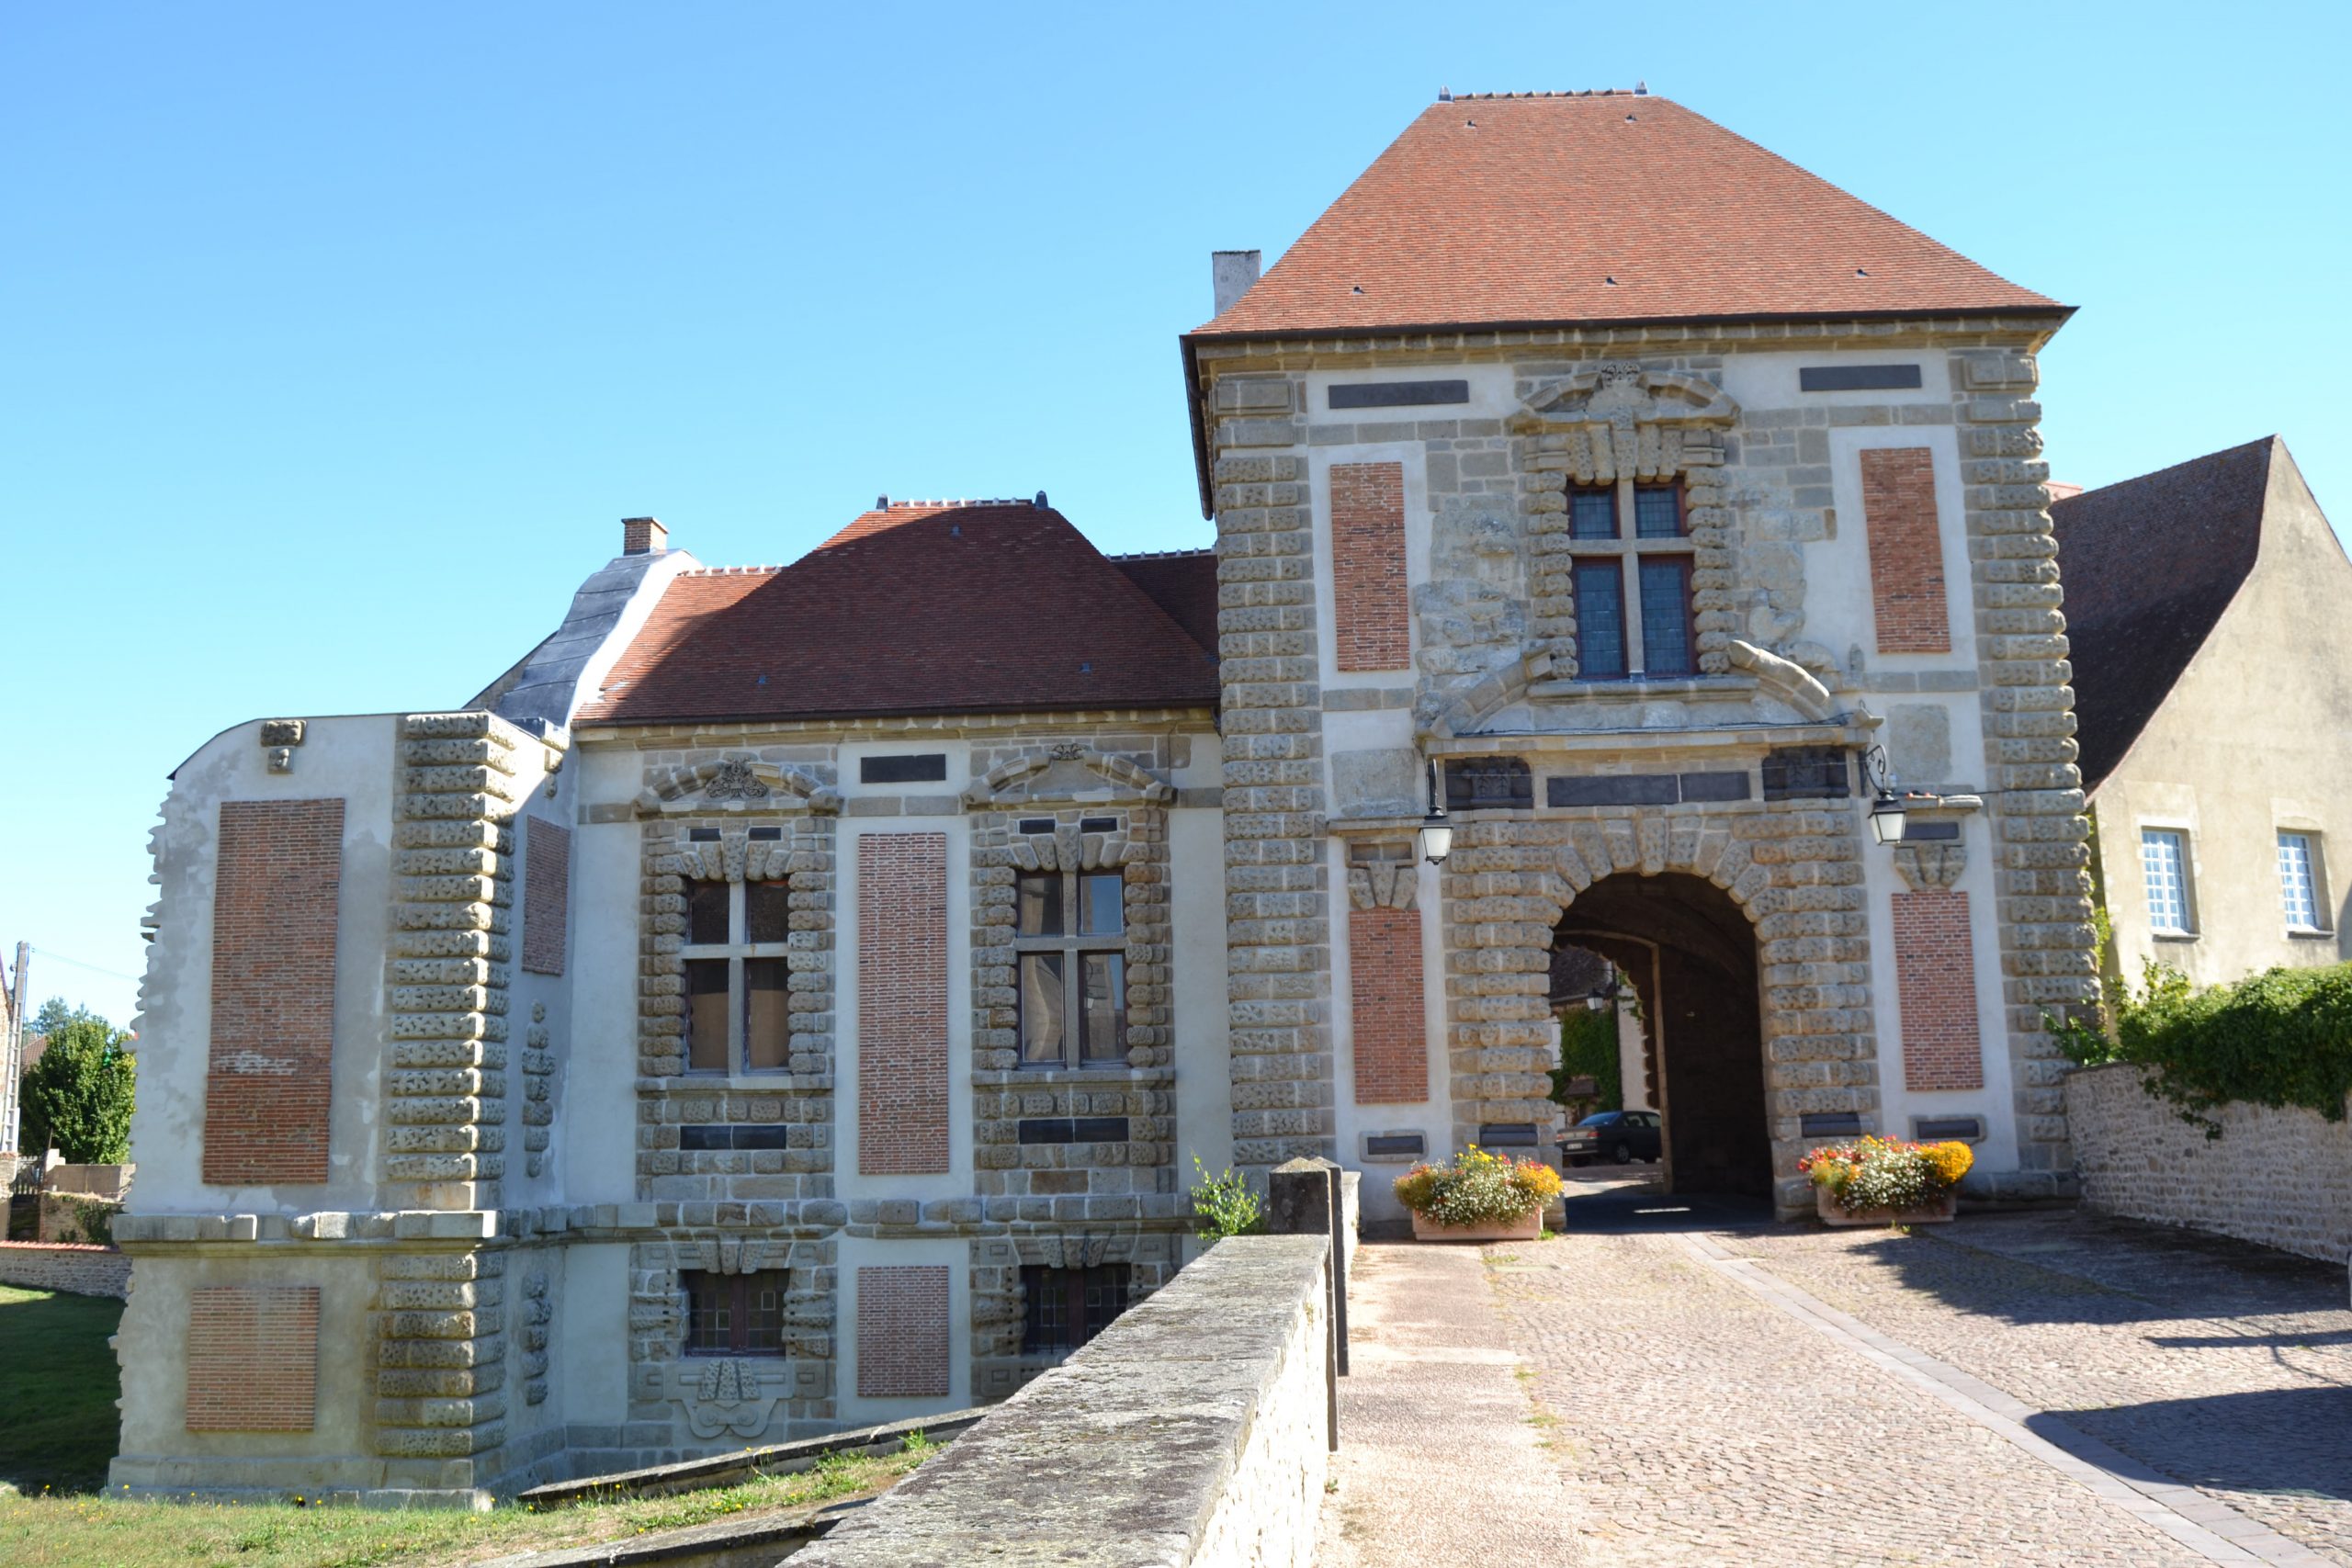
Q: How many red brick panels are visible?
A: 9